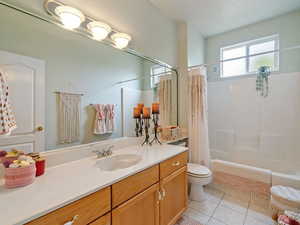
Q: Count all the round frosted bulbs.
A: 3